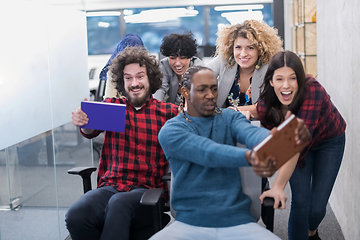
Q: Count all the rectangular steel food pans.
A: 0